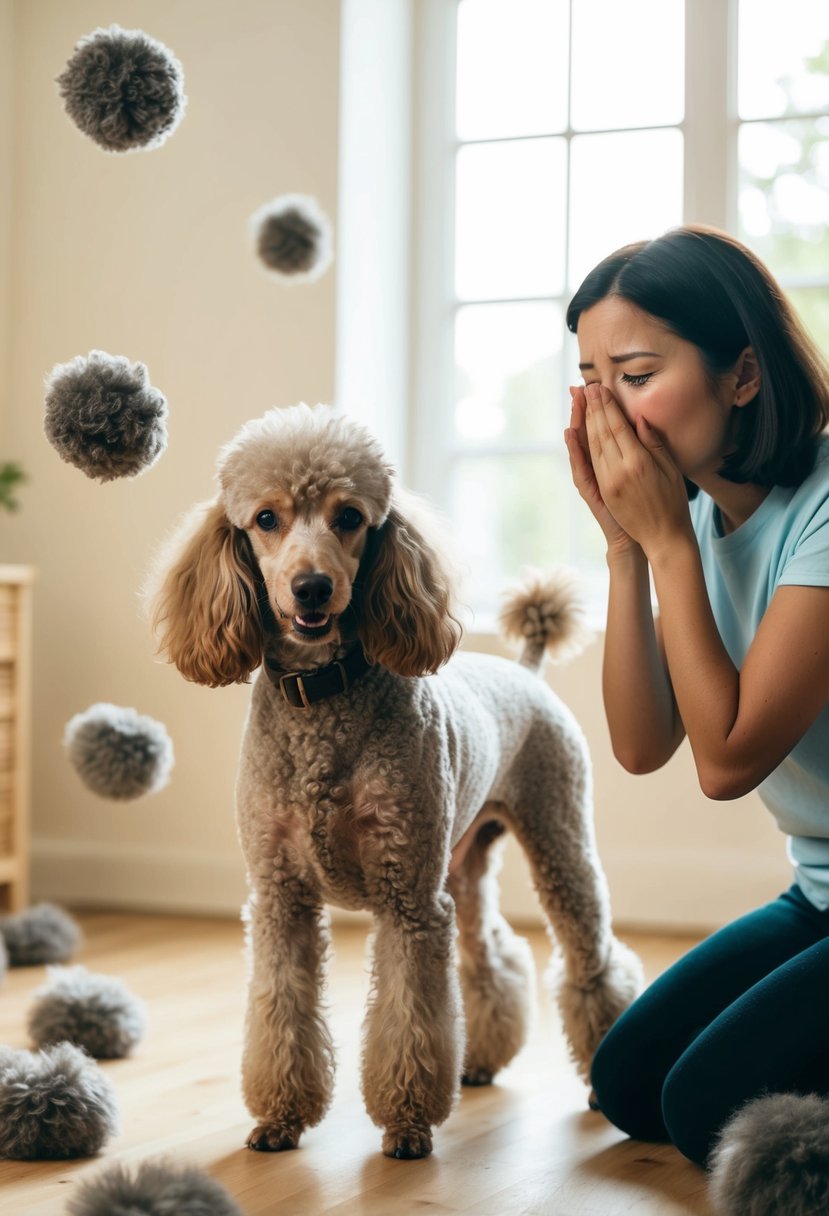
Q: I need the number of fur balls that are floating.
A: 4